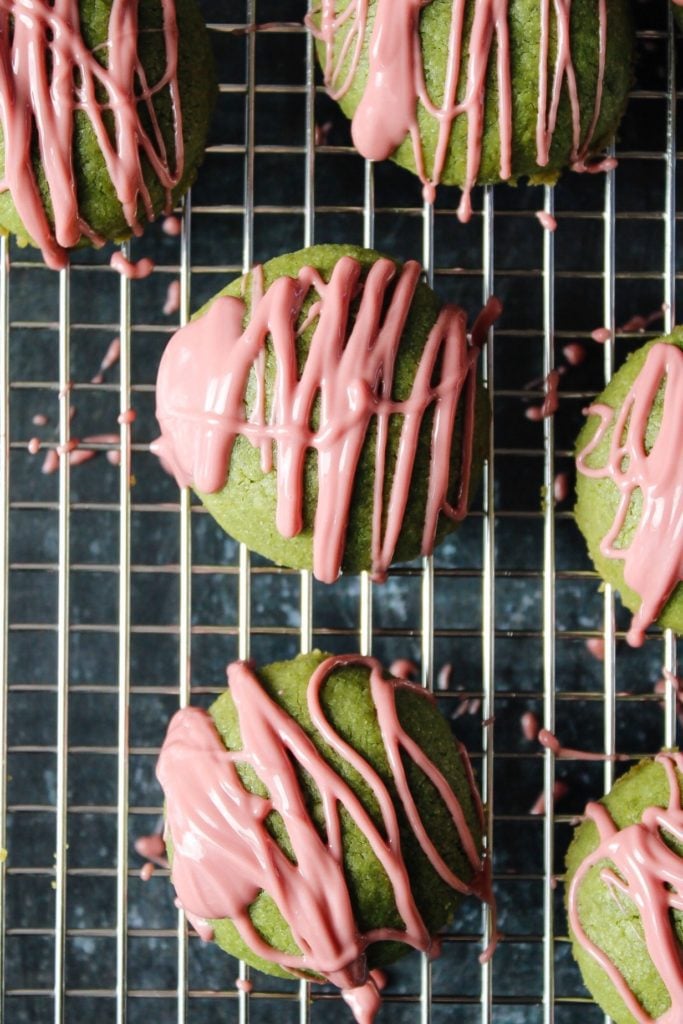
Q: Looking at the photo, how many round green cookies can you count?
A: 6